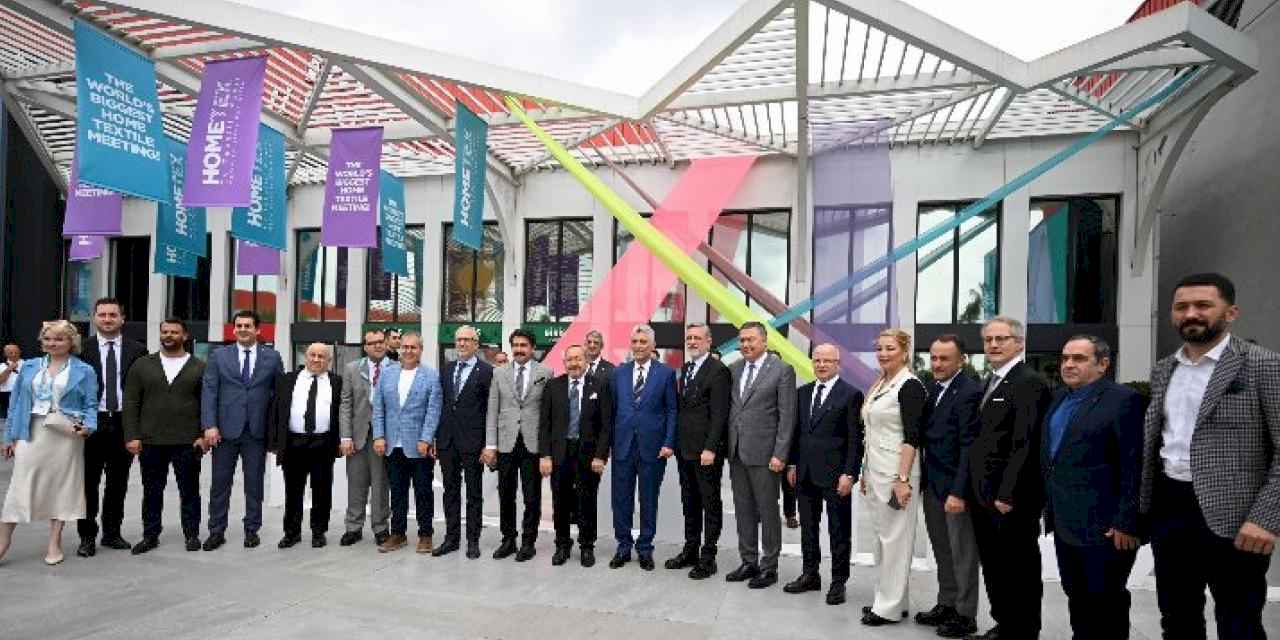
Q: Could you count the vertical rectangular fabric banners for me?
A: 11